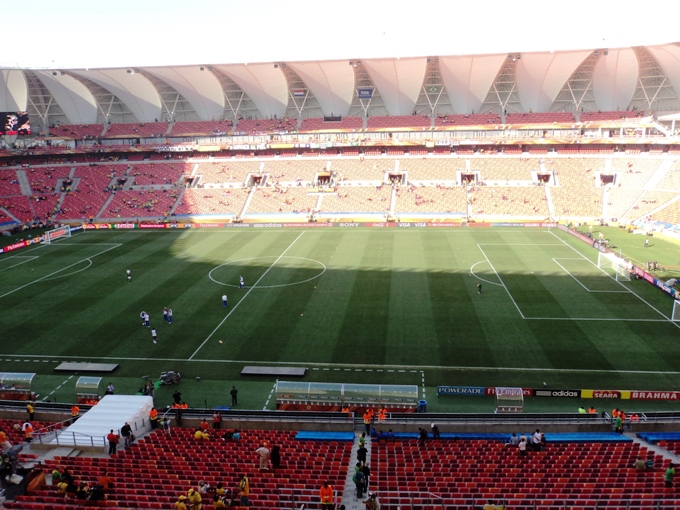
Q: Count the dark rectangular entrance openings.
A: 9